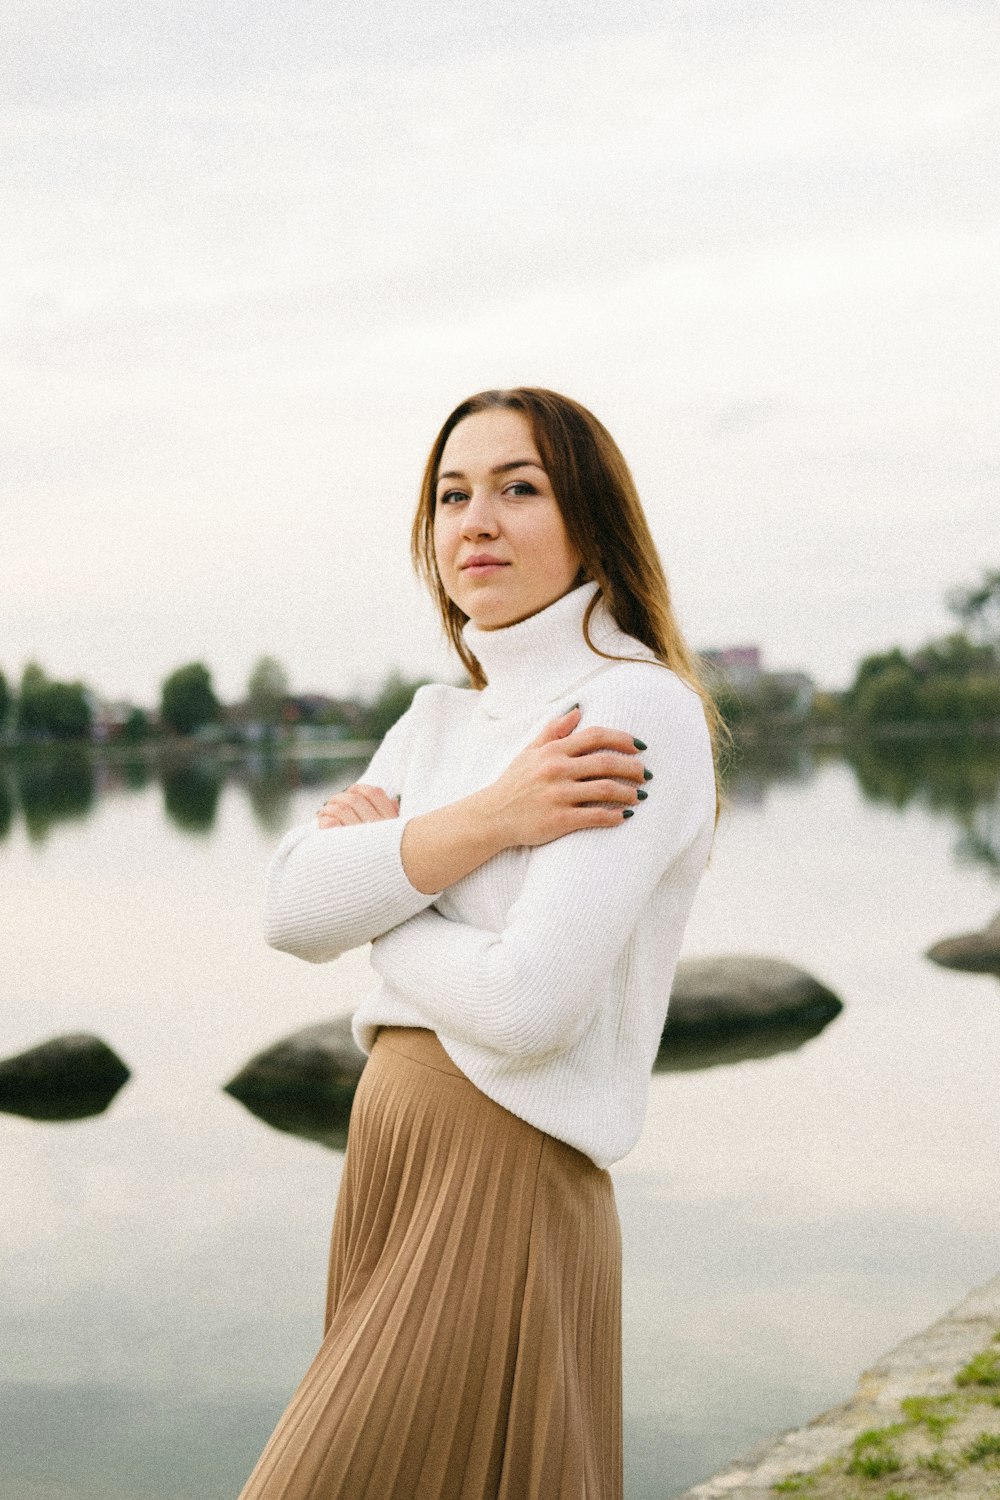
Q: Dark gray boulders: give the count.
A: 4